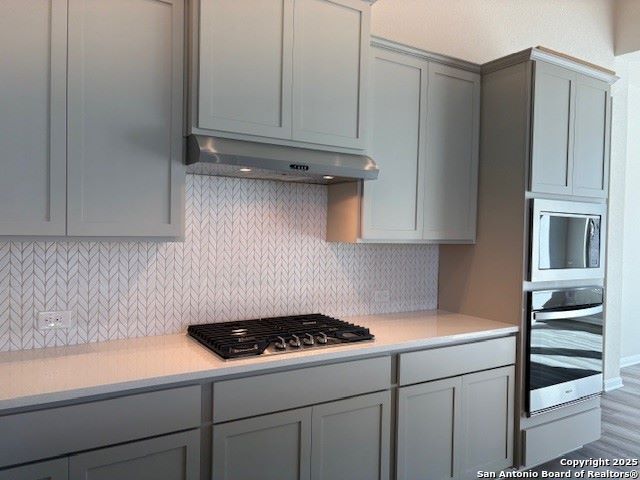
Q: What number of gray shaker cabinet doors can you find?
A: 14